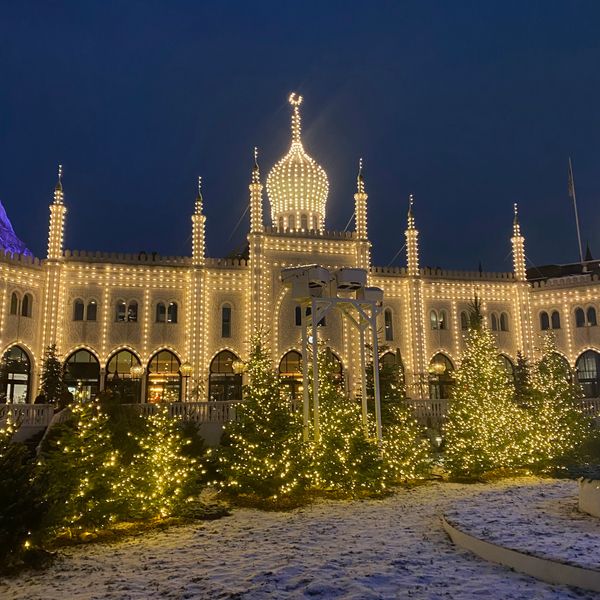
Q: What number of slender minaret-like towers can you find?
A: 6